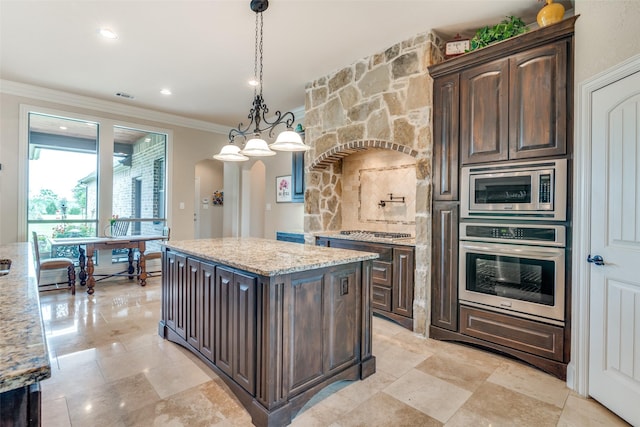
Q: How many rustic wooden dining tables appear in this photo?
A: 1